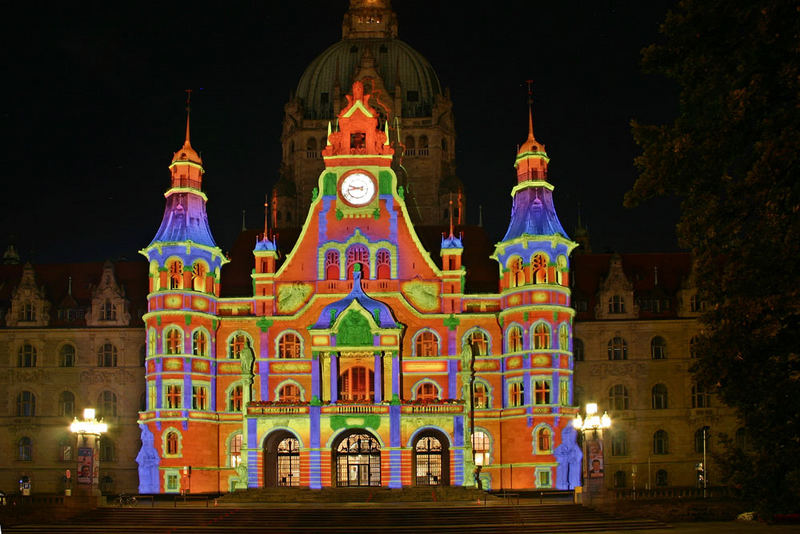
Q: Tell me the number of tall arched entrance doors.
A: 3